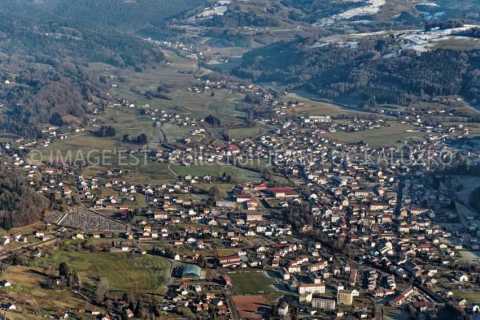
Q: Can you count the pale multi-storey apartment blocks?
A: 3